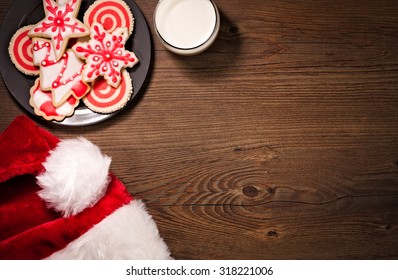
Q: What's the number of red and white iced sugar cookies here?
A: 7